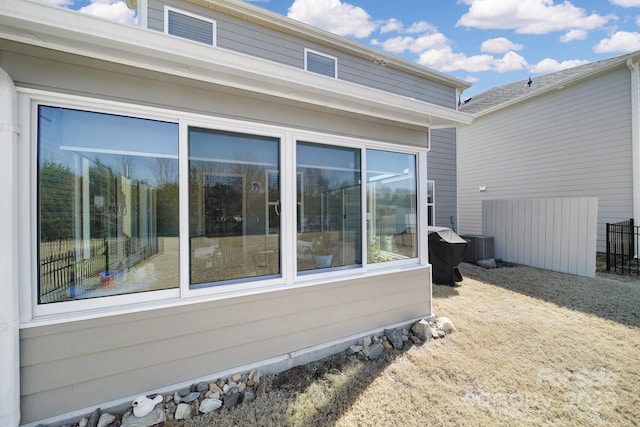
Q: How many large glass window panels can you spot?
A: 4